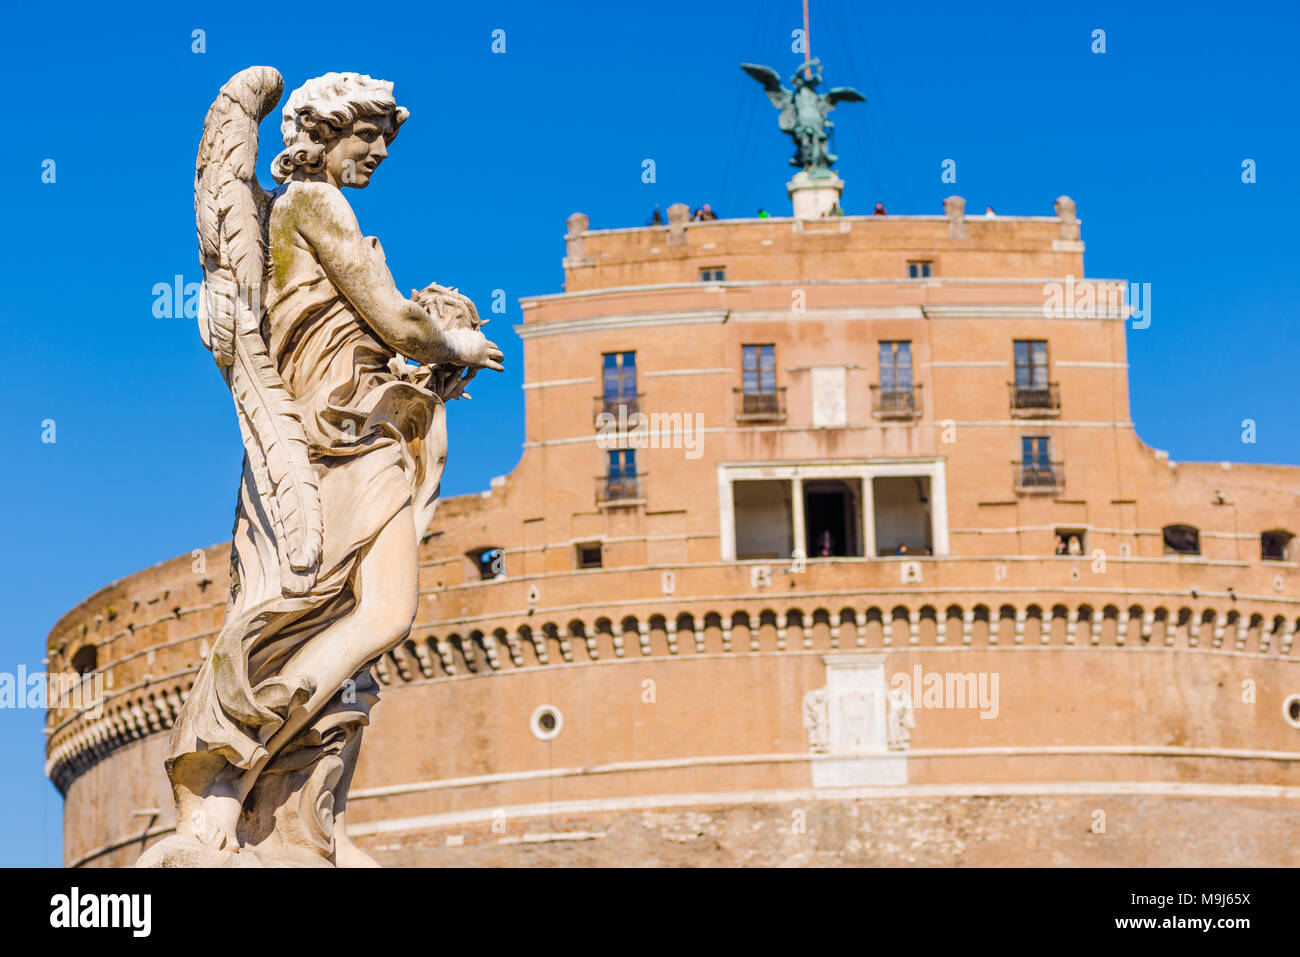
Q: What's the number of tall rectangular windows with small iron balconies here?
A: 6